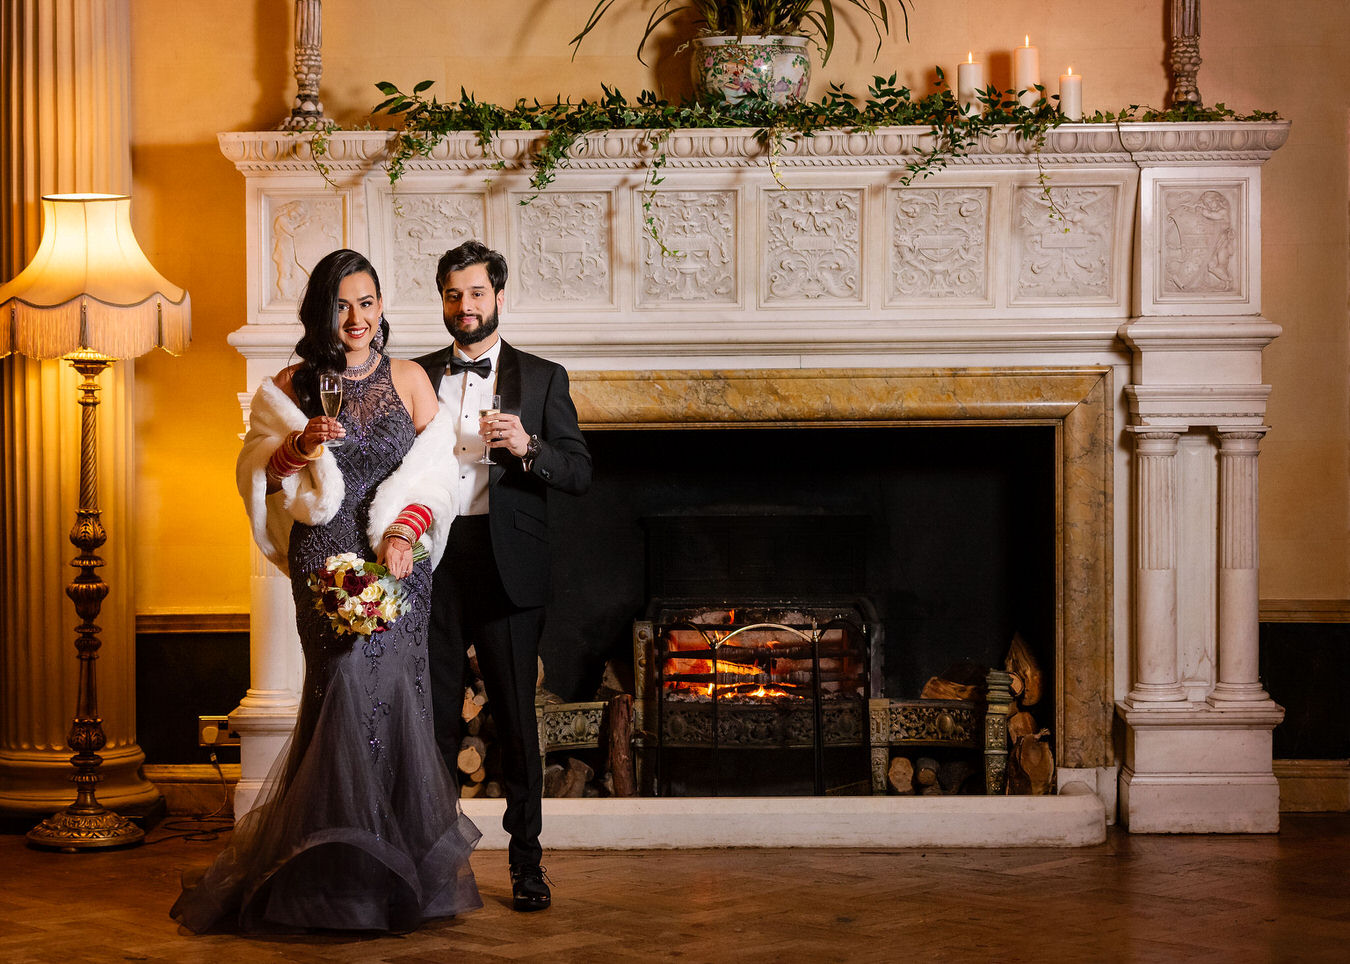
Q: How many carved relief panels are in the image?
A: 8